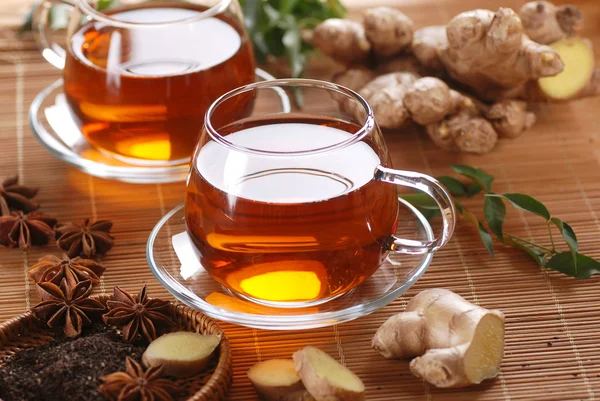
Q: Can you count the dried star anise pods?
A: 7